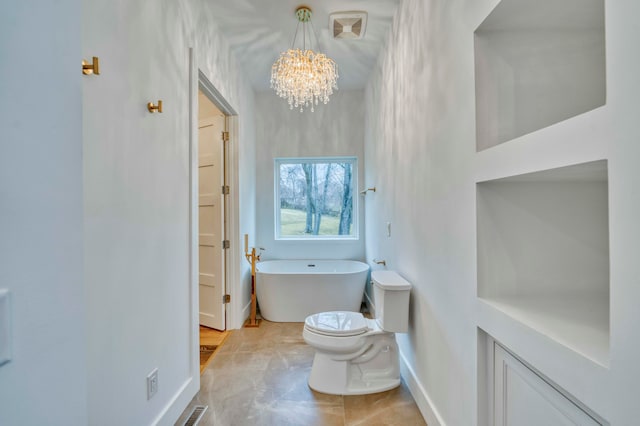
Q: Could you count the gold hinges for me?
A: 4